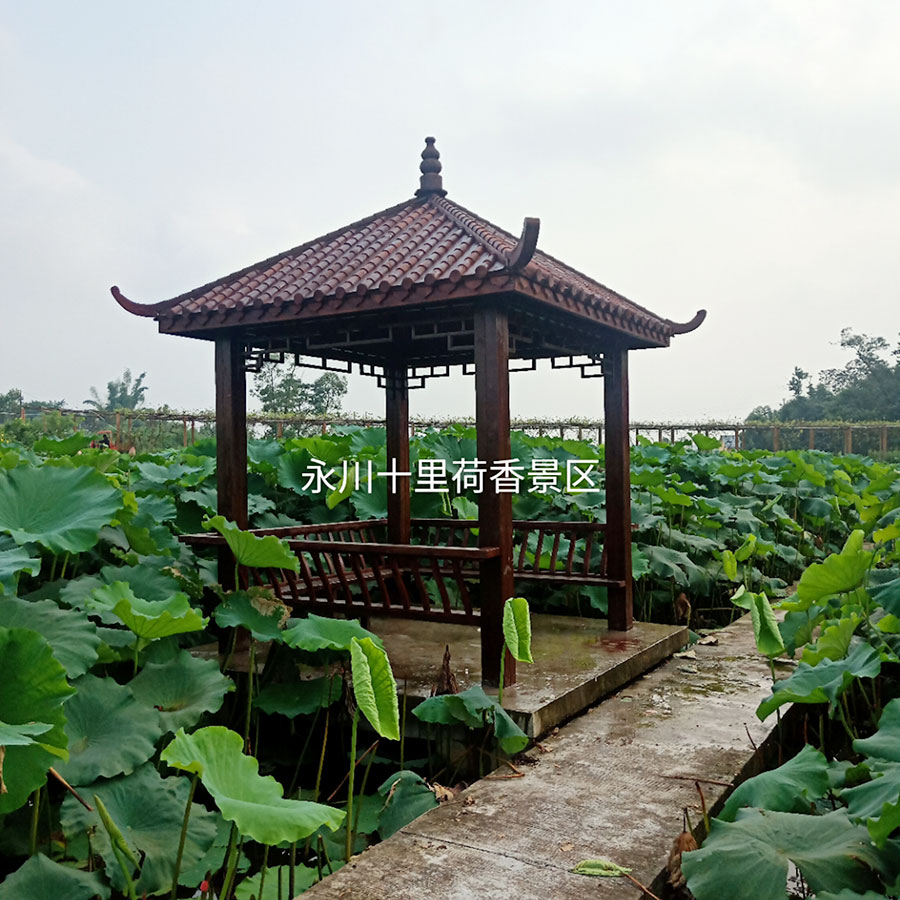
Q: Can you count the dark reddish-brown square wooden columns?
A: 4